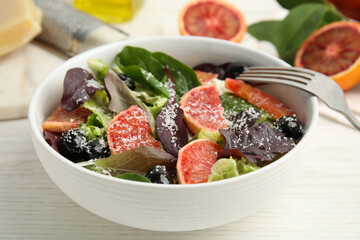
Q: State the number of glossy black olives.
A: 6